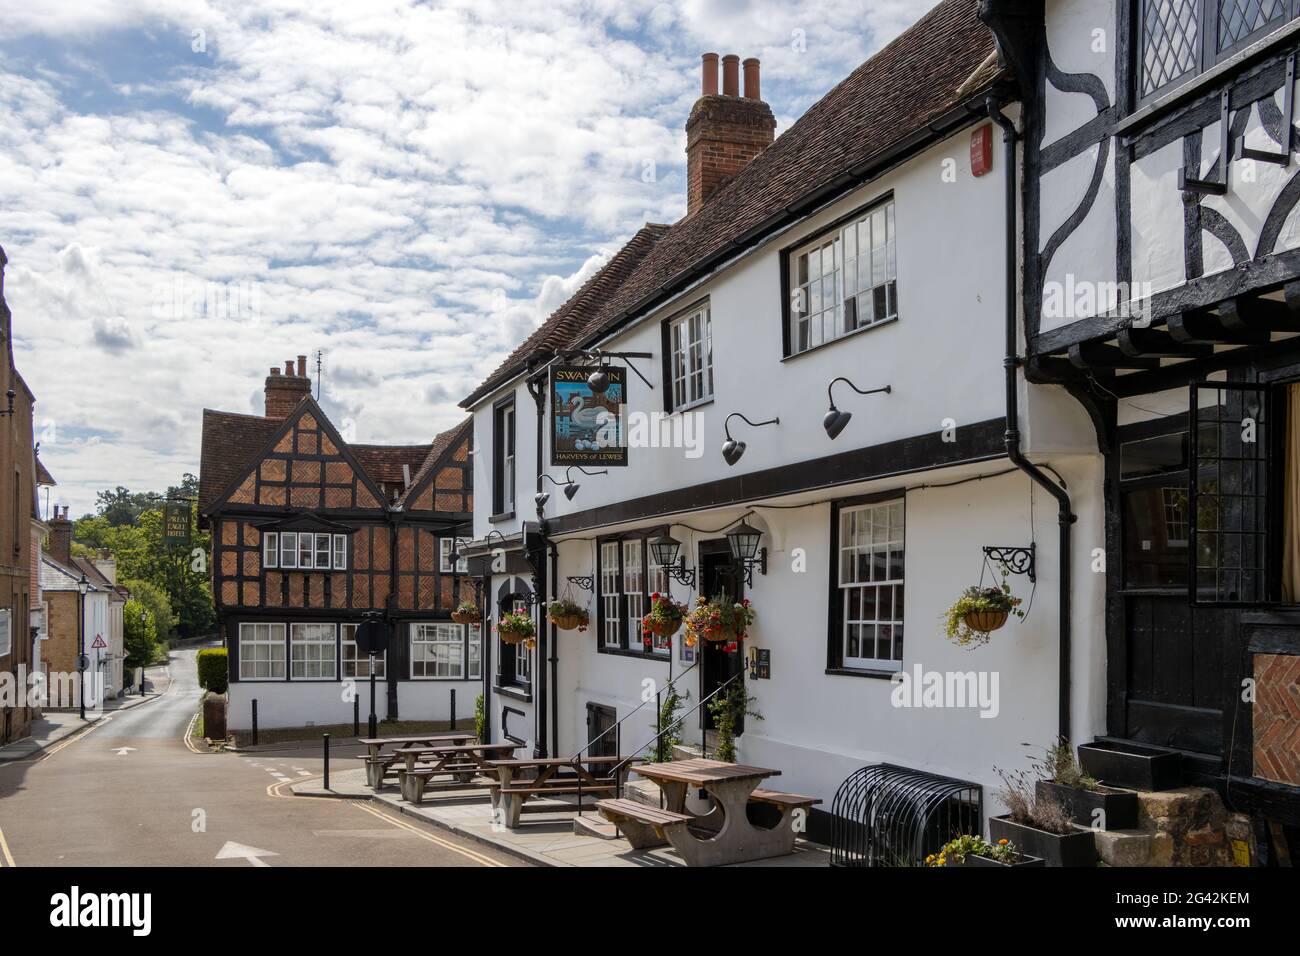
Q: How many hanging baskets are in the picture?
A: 6